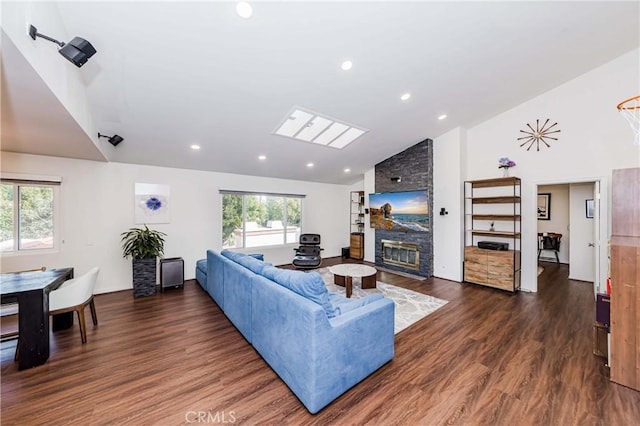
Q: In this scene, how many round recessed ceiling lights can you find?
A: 8